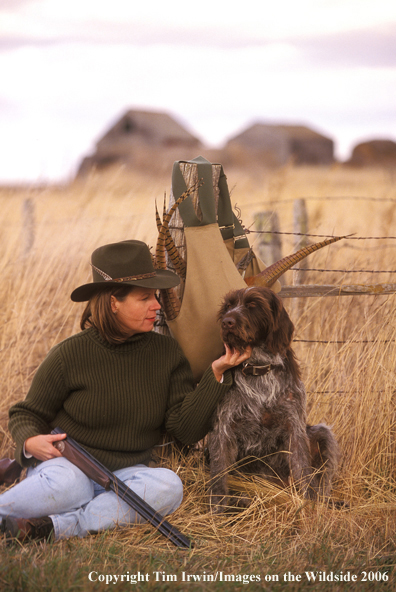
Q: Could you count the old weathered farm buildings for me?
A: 3